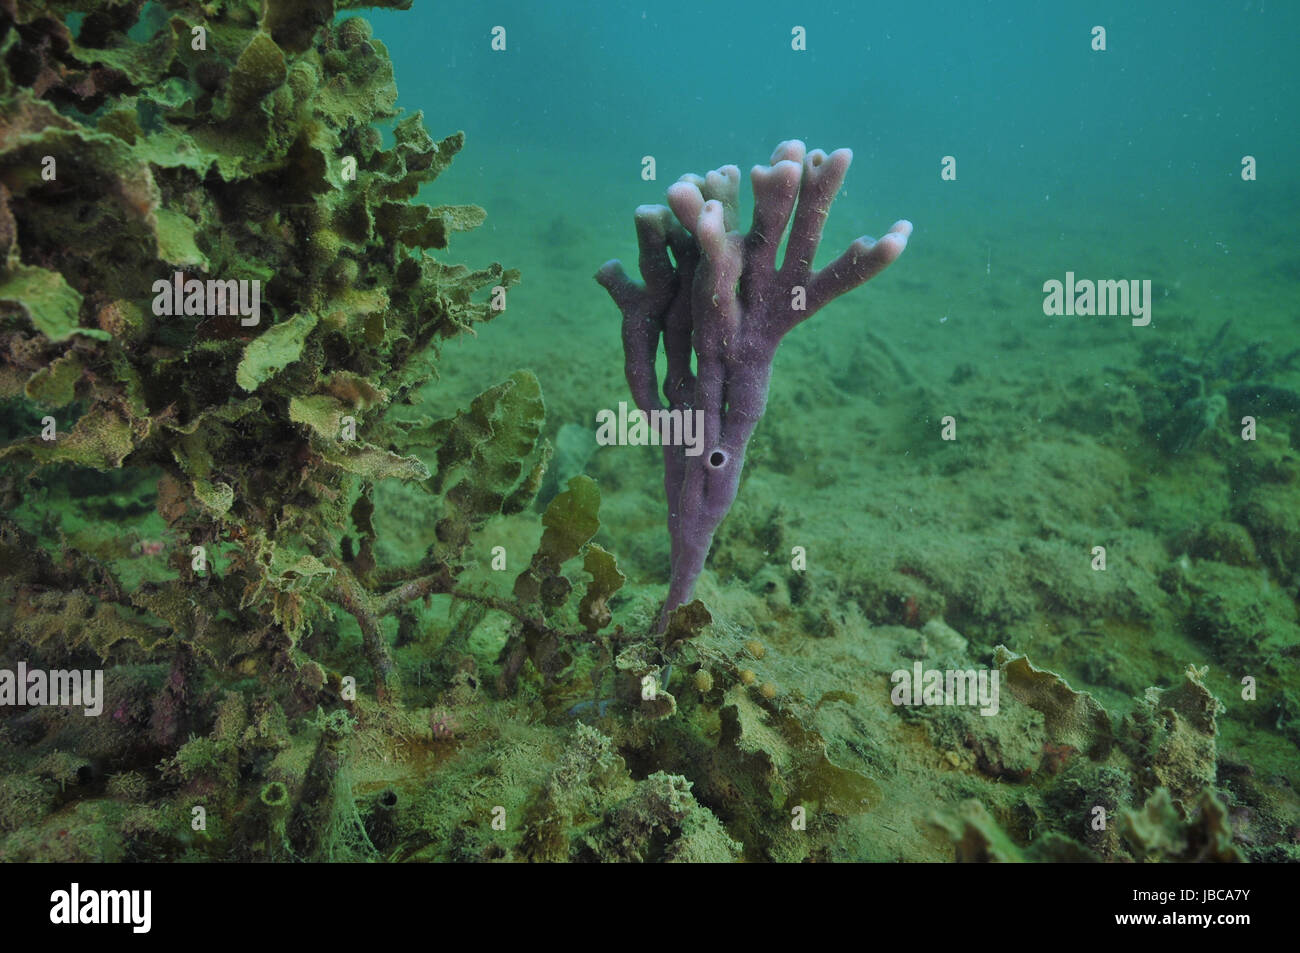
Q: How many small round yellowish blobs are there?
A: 4